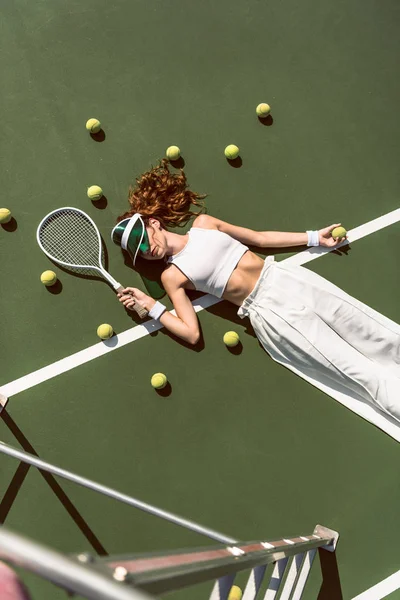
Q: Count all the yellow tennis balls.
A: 12